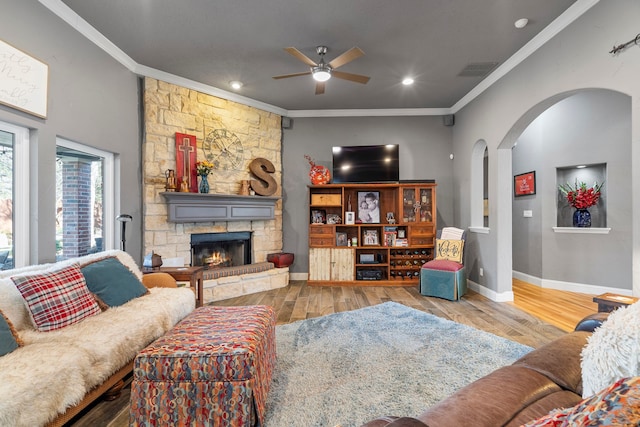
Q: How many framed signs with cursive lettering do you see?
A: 1